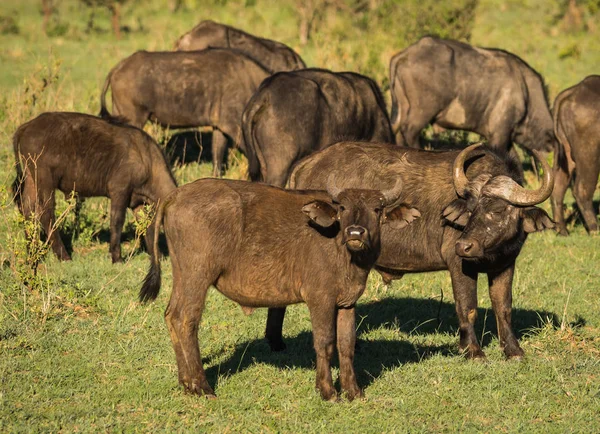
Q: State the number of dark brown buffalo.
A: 8